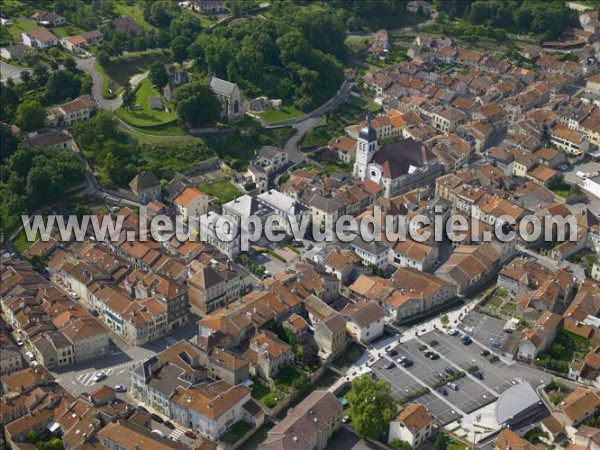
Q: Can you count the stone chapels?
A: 1